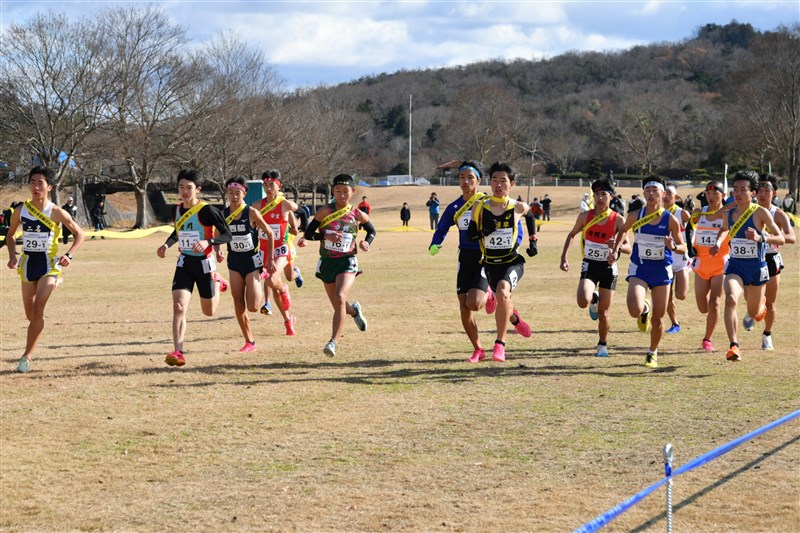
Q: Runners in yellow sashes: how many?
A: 13